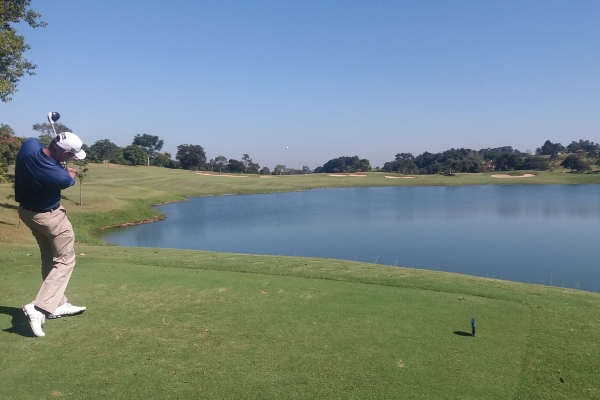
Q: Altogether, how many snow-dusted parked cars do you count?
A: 0